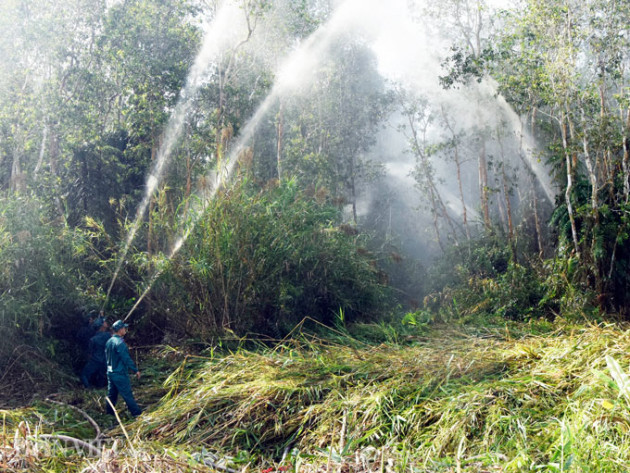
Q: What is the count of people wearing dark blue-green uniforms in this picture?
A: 3